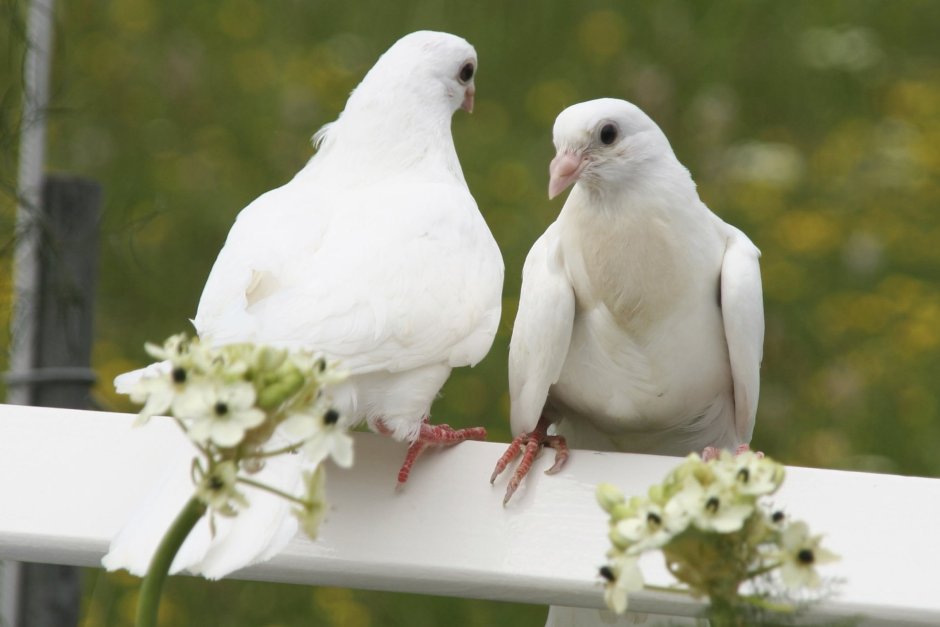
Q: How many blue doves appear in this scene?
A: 0